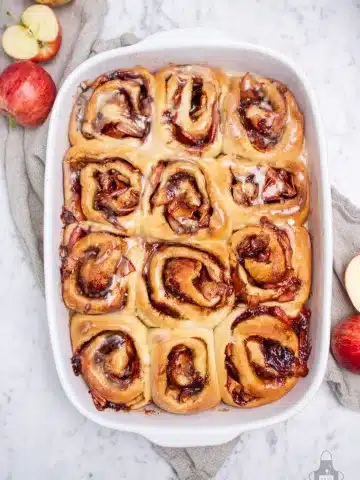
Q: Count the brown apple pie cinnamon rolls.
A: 12